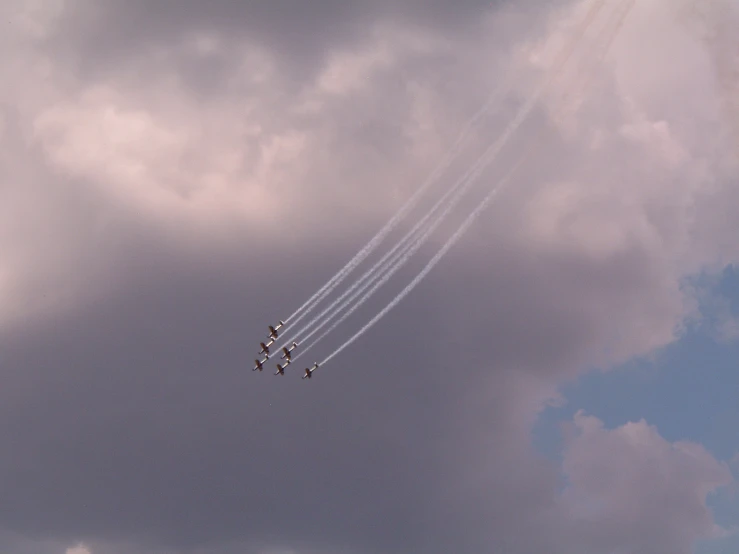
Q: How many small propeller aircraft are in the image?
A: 6